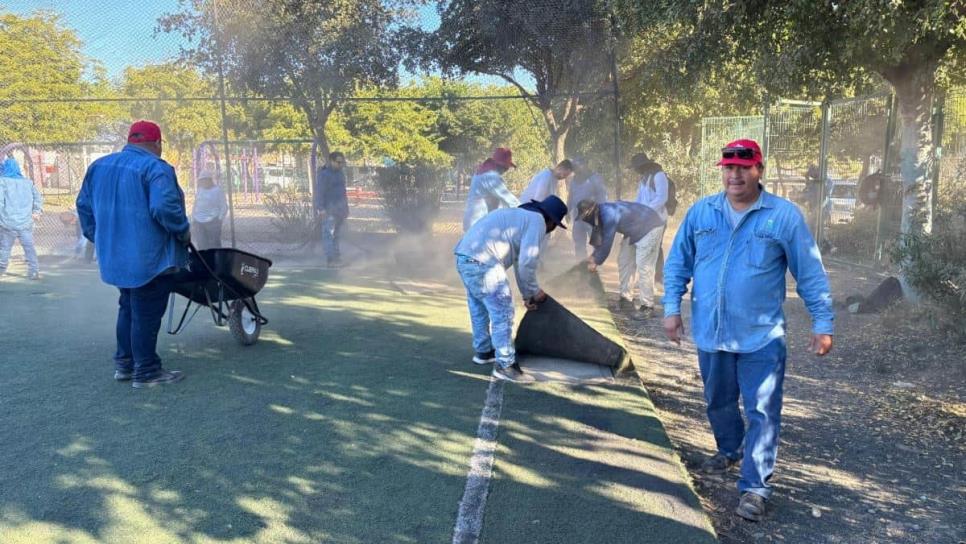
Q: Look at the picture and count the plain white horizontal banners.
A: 0